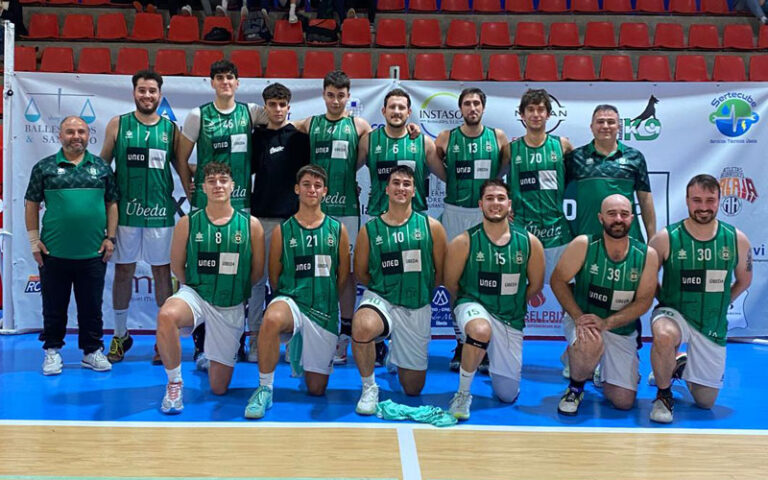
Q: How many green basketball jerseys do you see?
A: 12